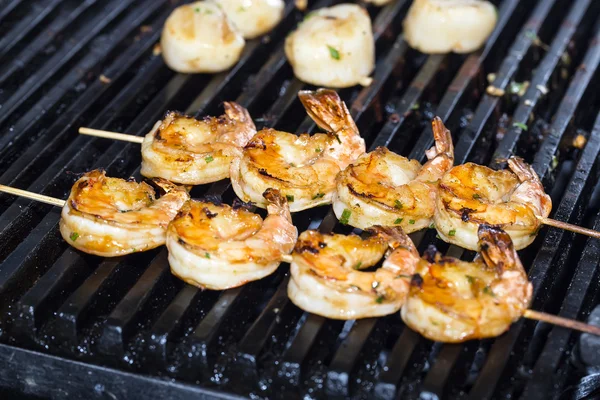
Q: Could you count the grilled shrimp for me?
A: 8